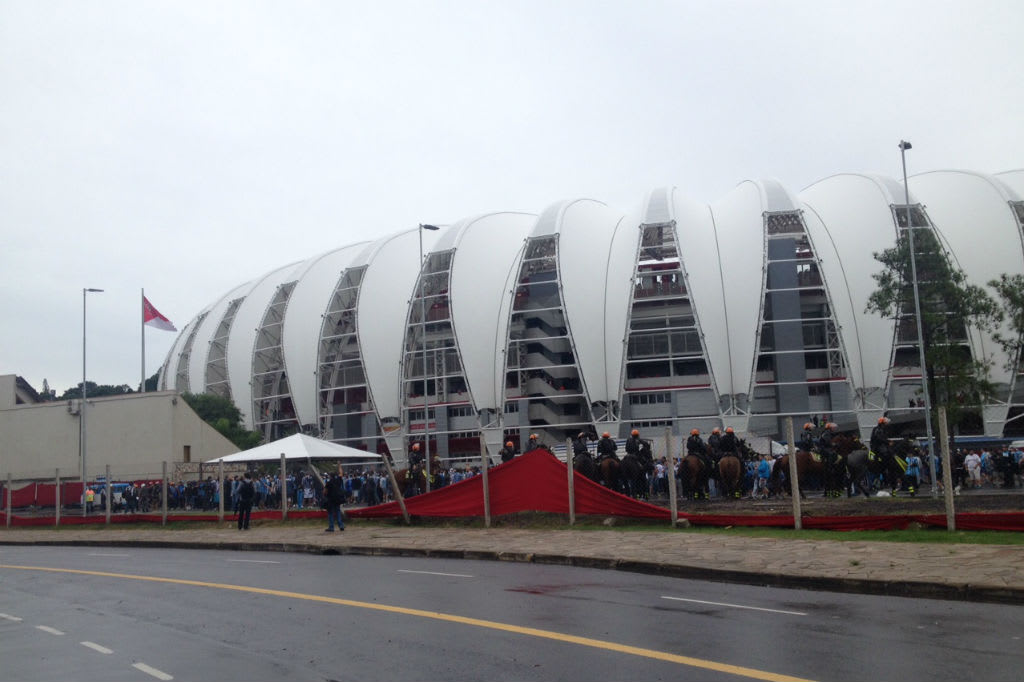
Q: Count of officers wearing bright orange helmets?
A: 12